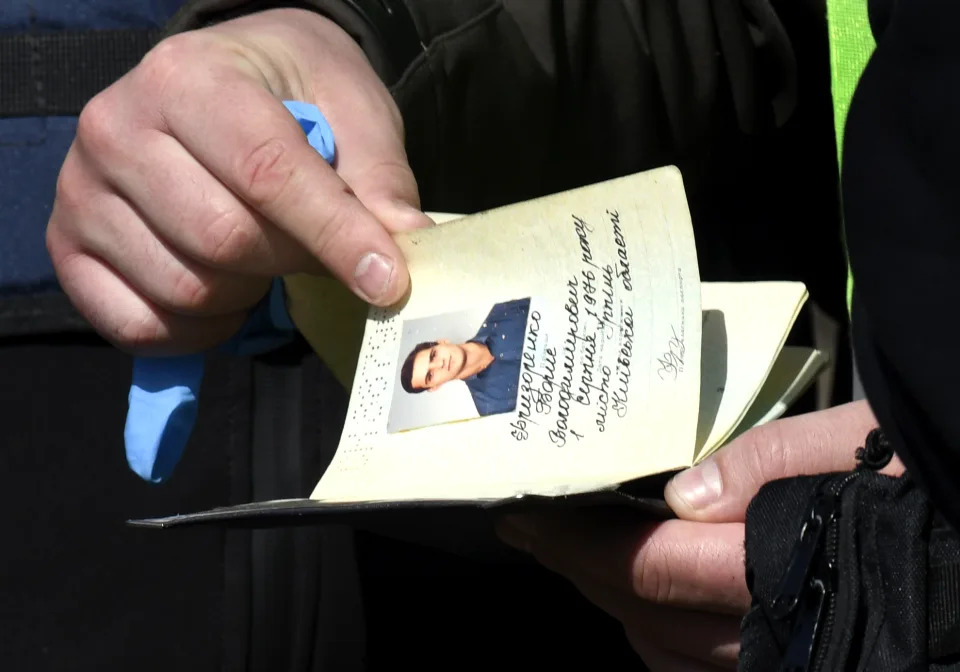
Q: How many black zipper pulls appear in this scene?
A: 2